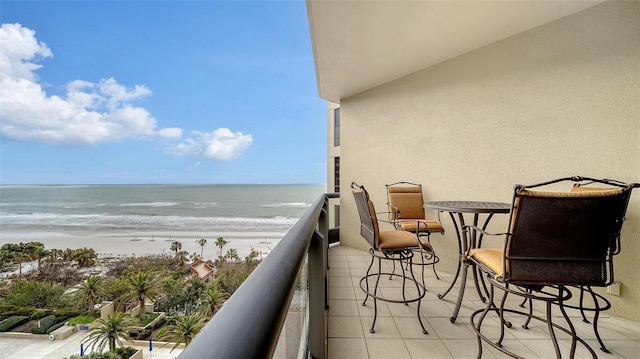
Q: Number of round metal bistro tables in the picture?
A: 1